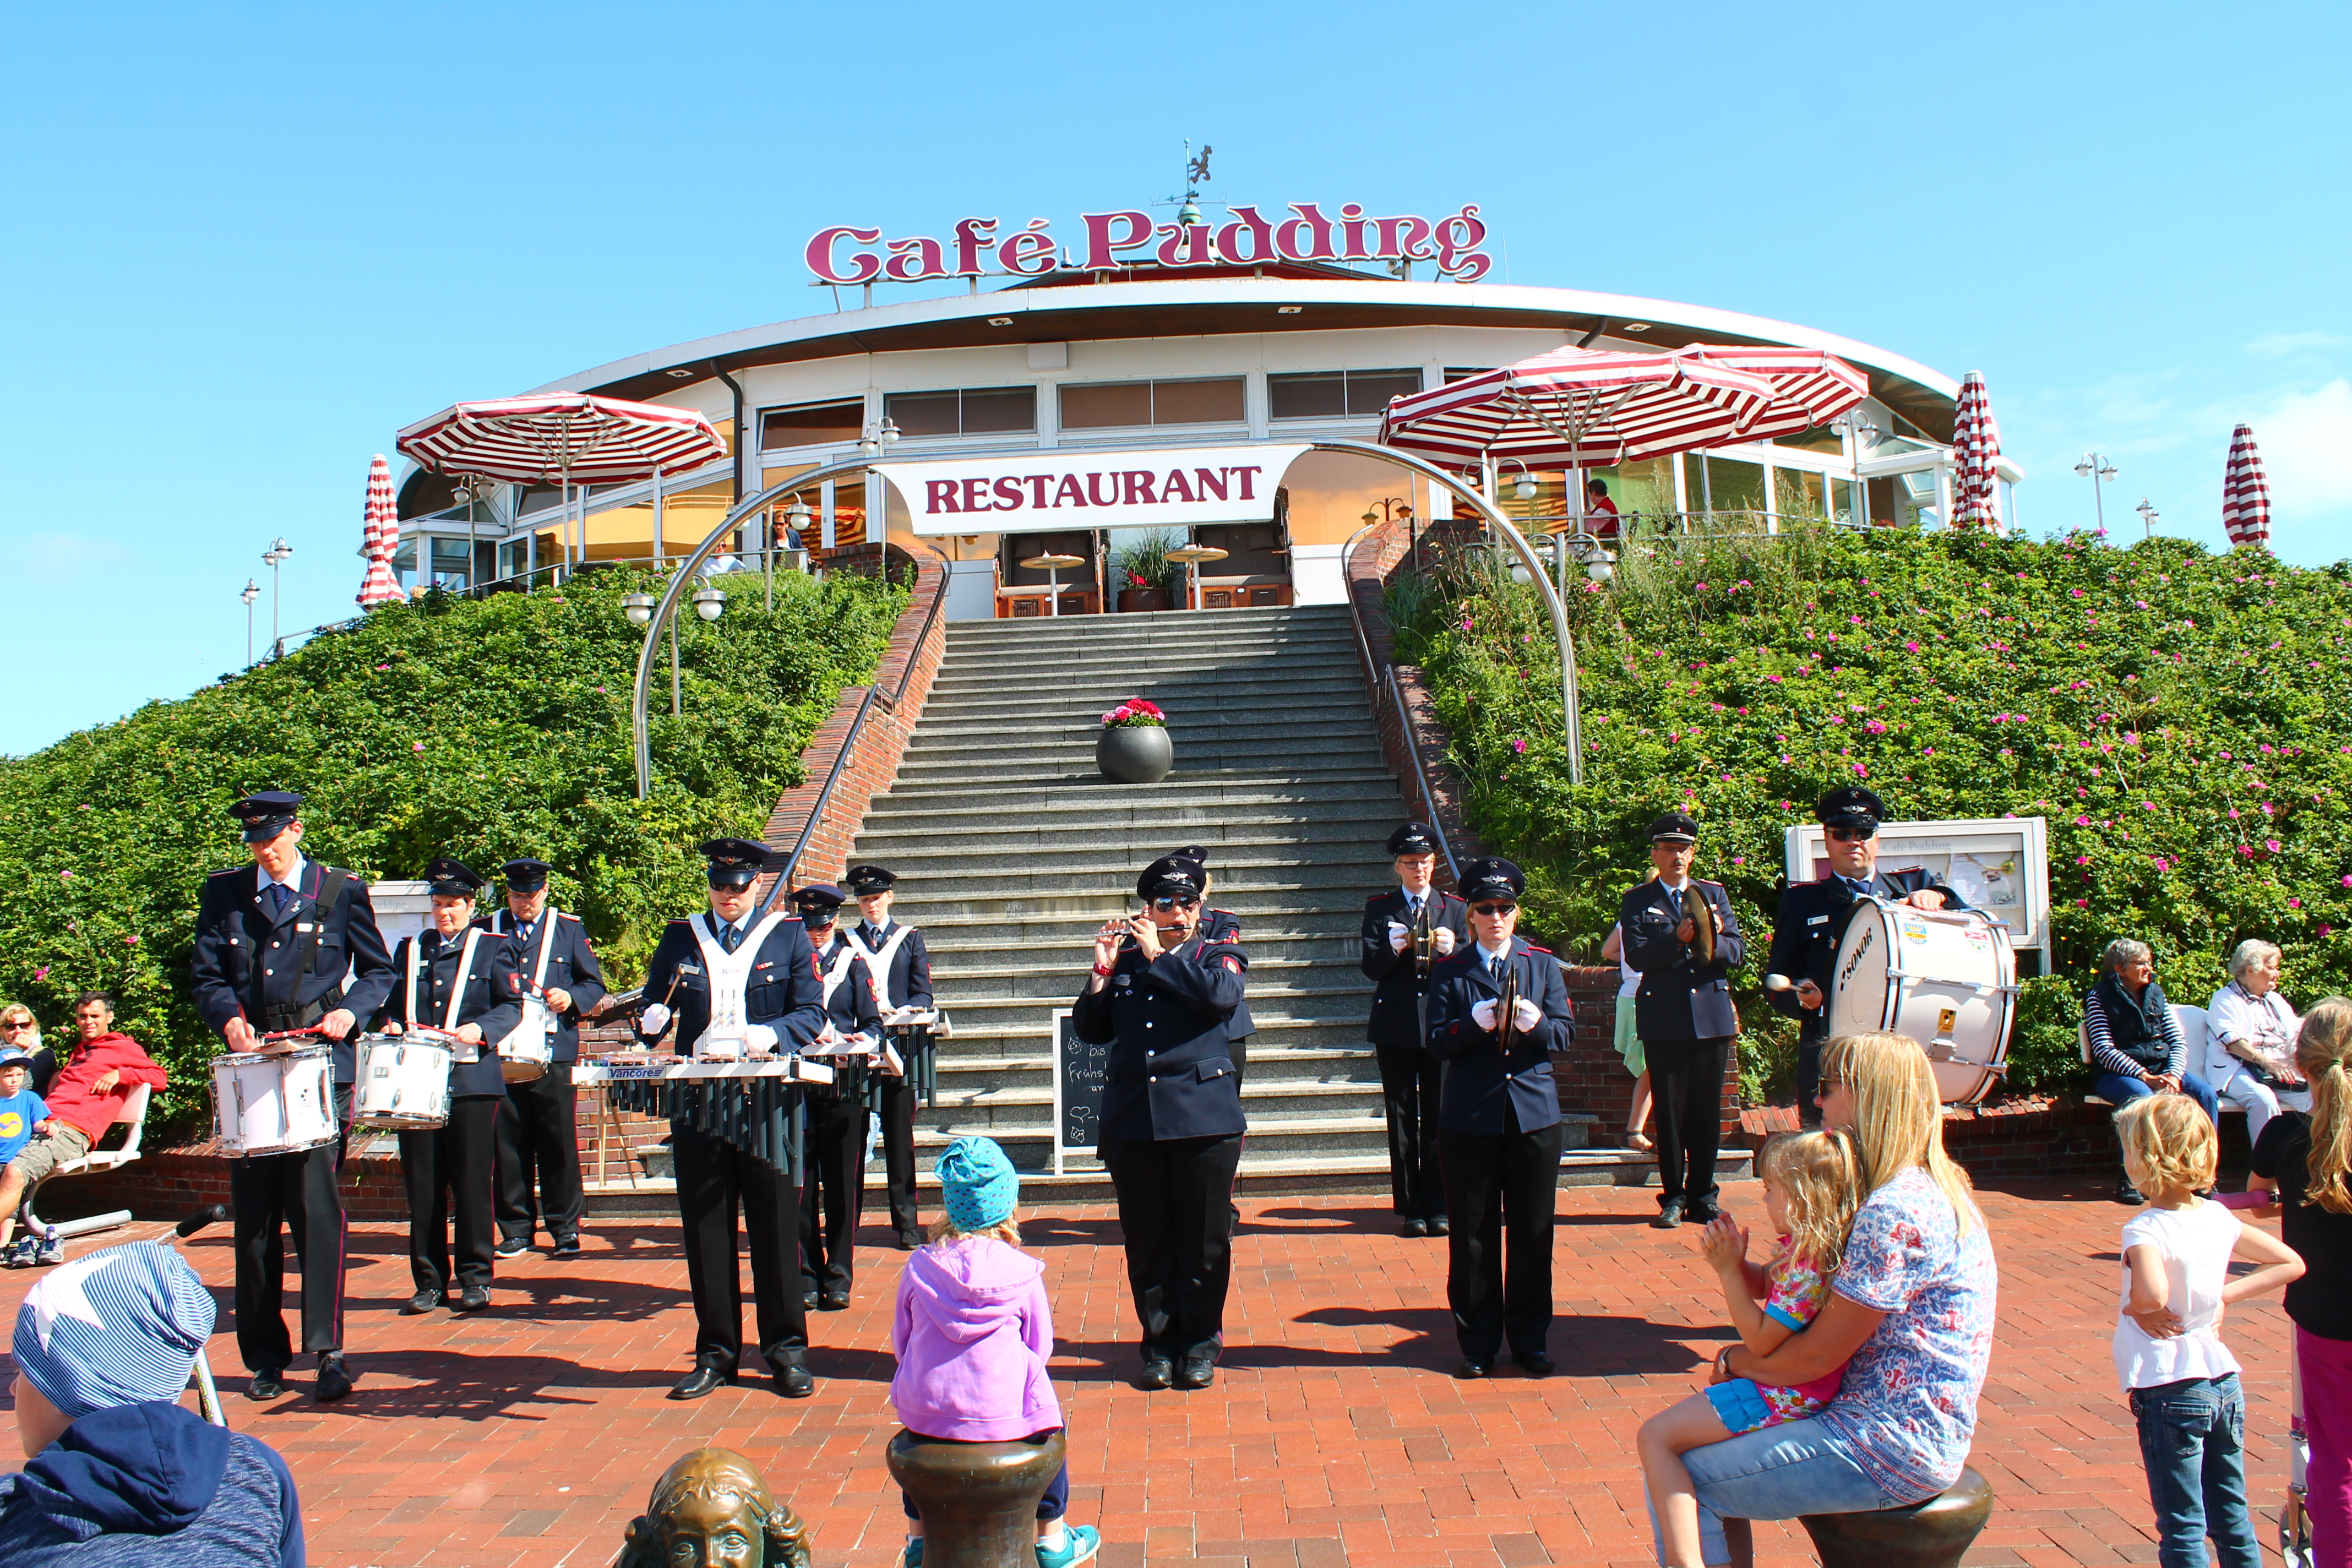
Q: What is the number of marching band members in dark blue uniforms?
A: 12